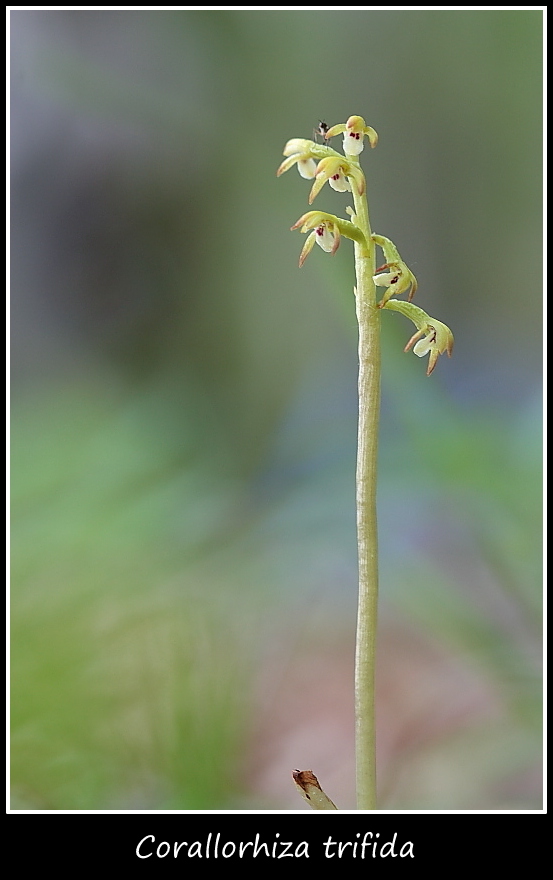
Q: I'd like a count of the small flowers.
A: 6